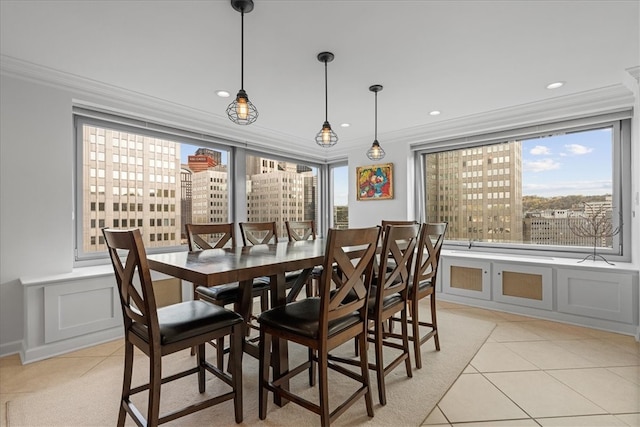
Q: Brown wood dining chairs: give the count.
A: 8